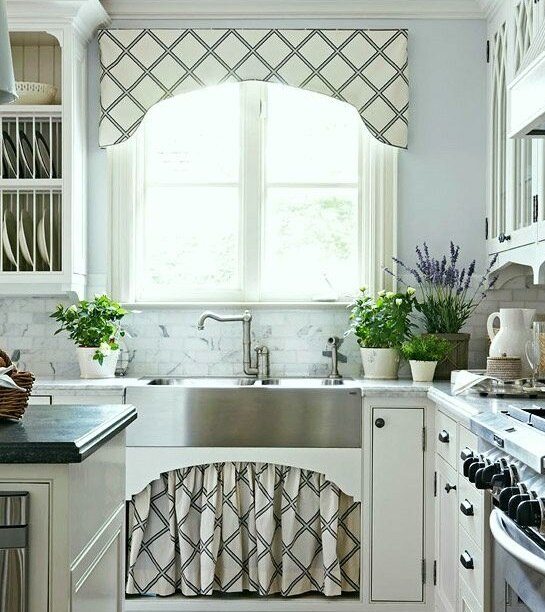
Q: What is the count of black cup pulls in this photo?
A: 4